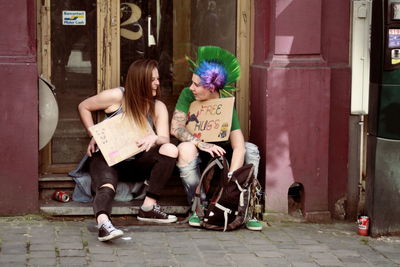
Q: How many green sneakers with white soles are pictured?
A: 2